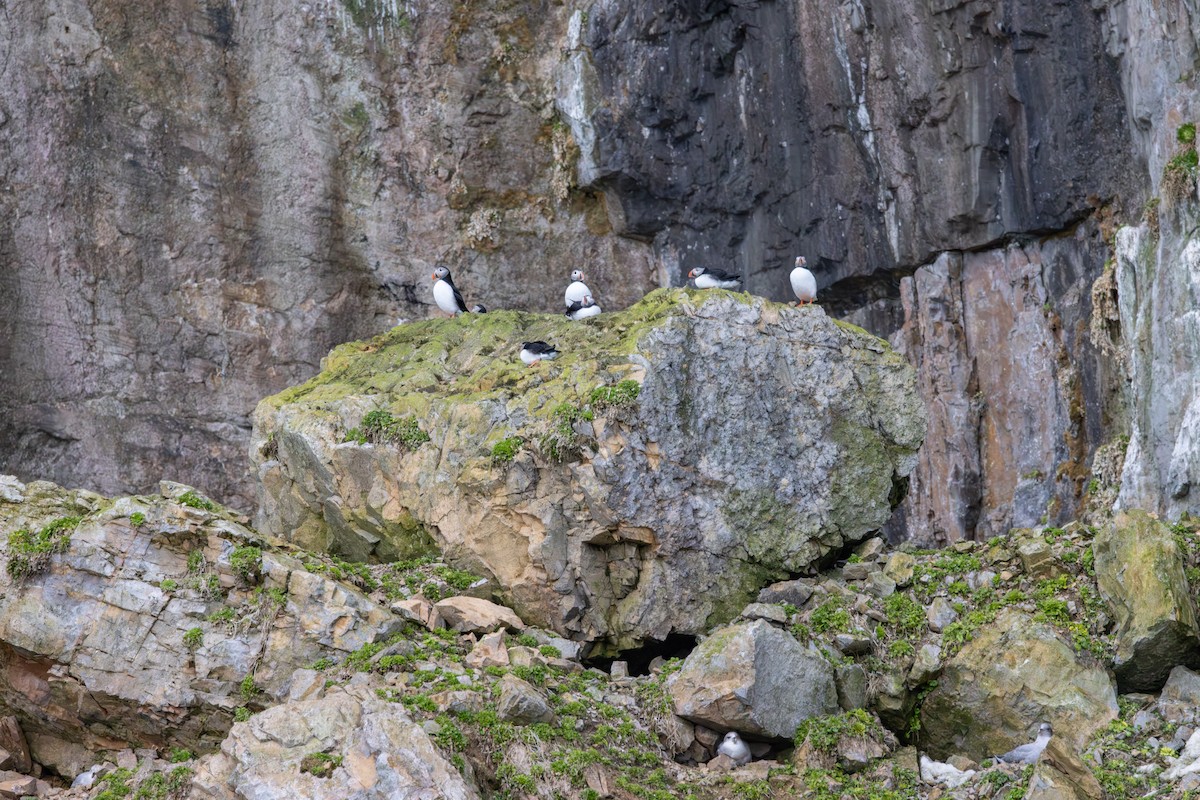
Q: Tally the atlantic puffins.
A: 7